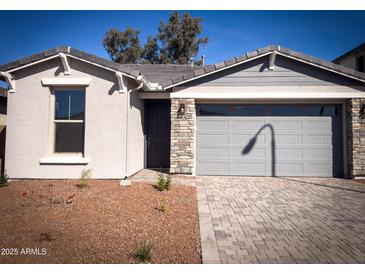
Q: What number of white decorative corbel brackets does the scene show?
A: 4